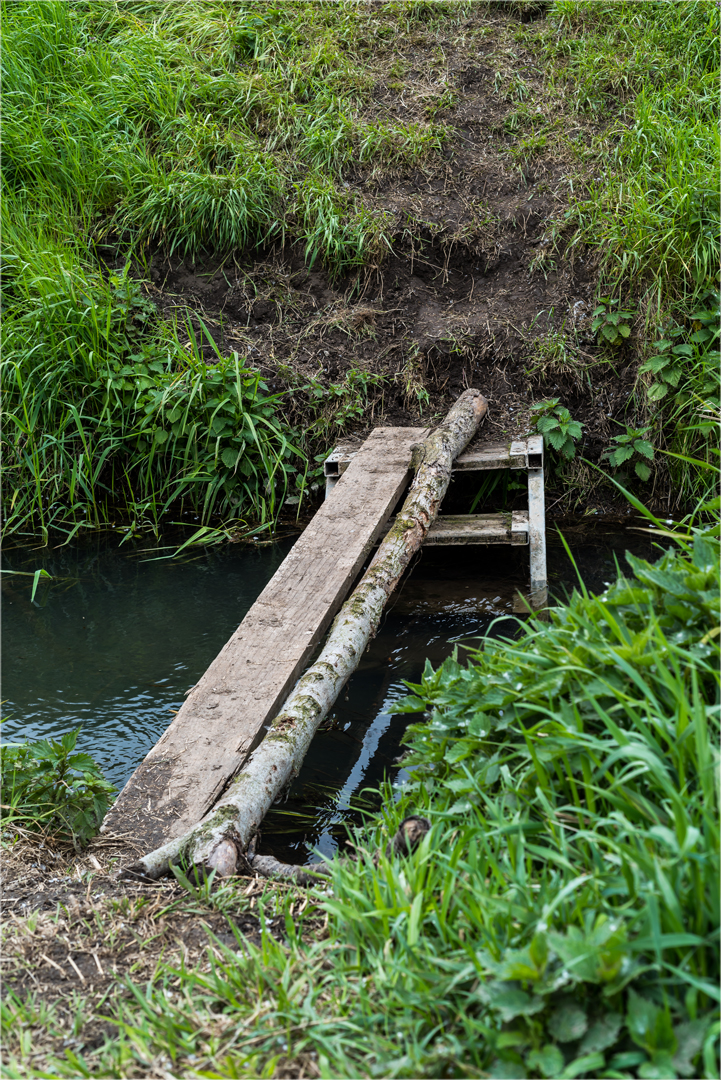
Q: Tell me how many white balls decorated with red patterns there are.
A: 0